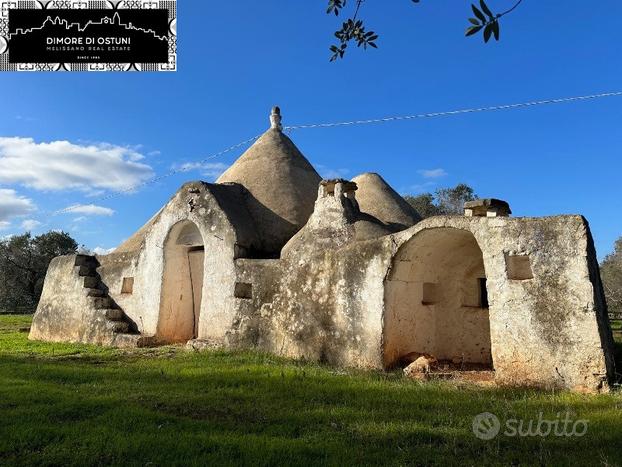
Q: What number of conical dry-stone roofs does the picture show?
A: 2